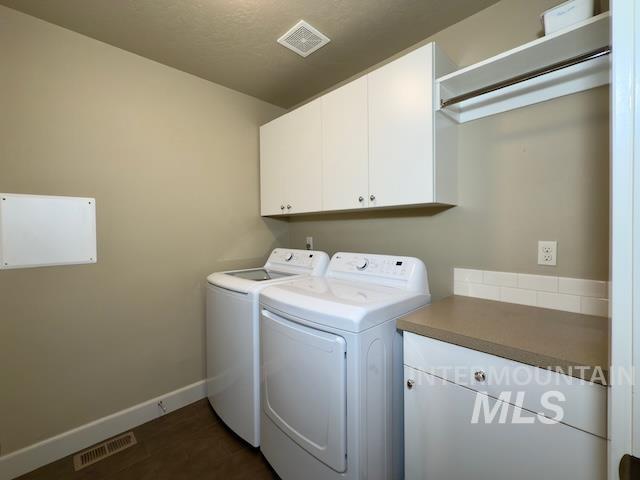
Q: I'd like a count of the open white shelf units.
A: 1